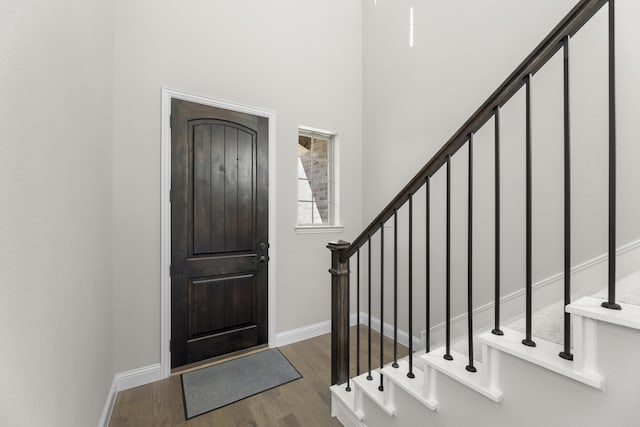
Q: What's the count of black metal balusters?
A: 13